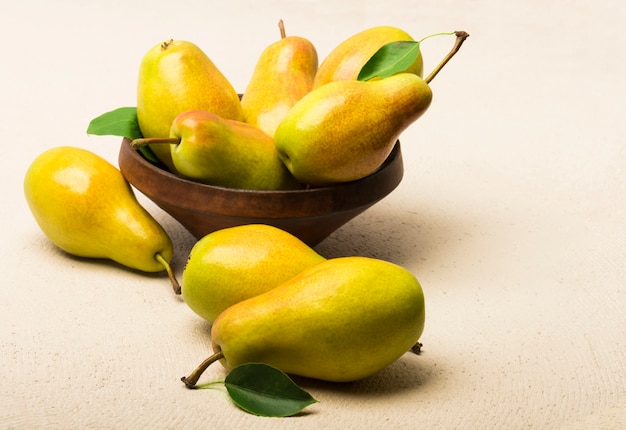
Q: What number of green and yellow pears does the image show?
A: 8